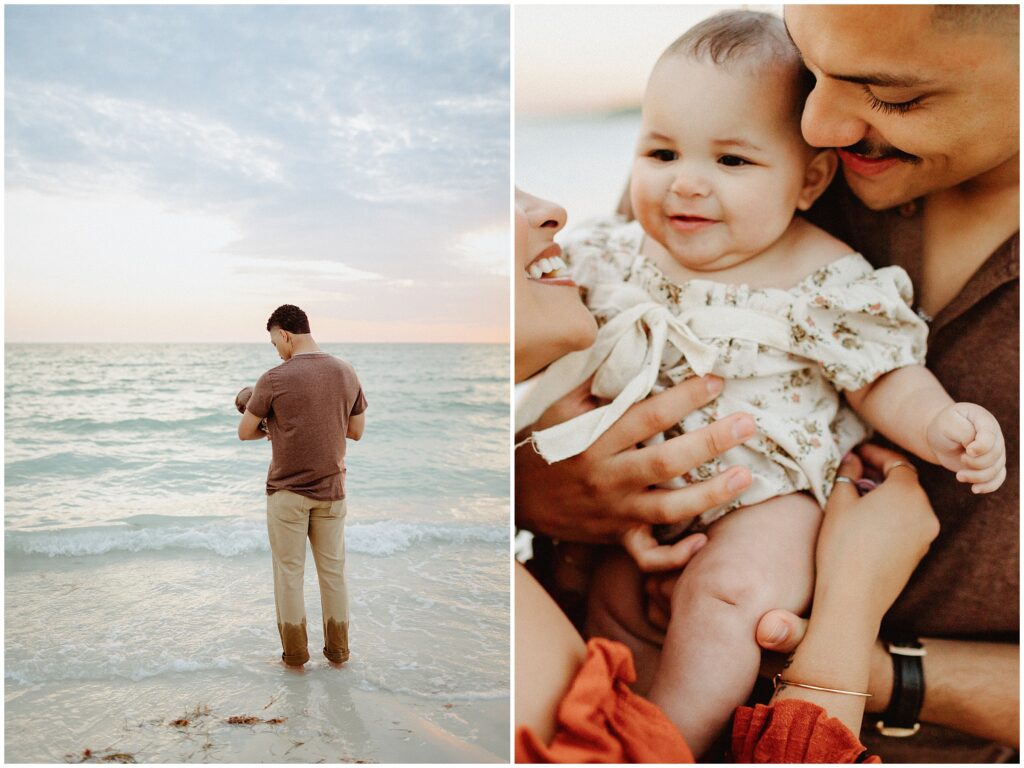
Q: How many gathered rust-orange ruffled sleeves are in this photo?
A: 2